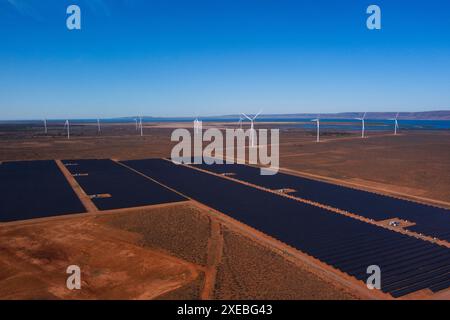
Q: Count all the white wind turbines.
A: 11